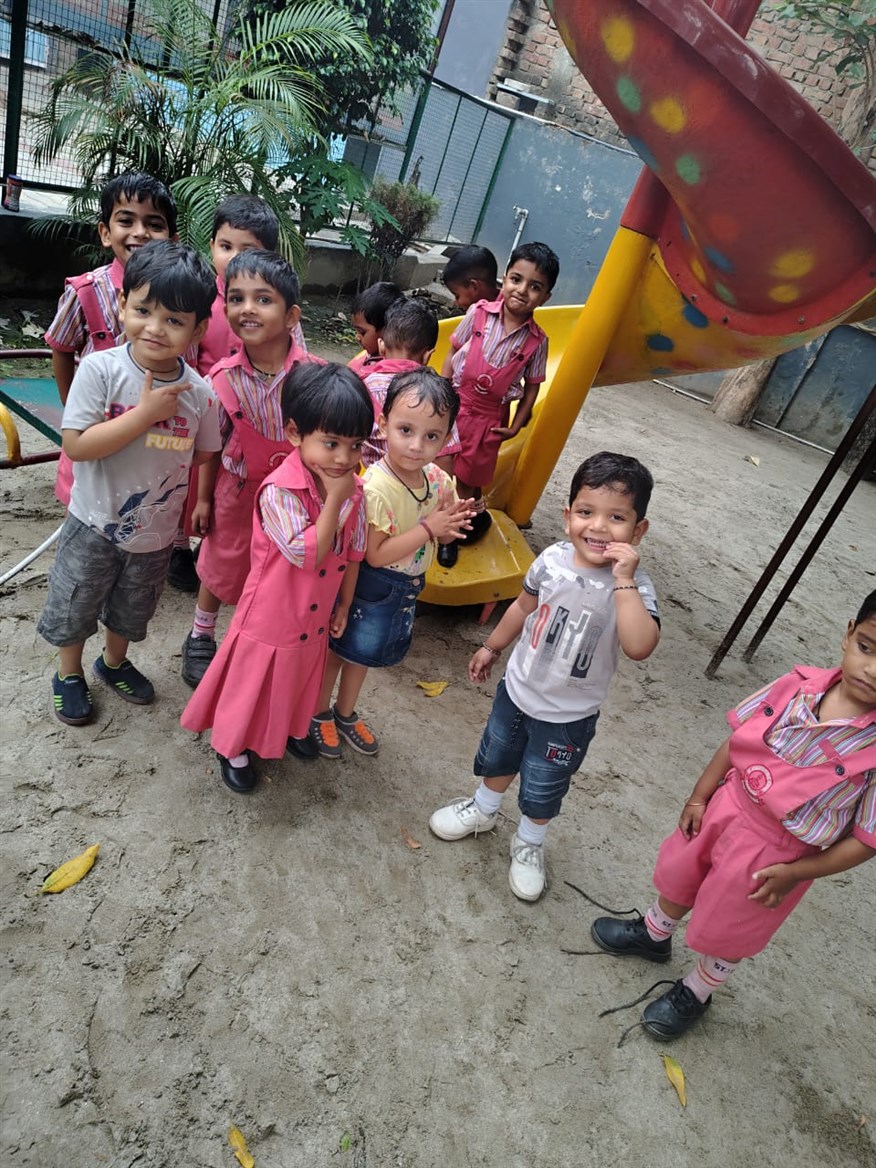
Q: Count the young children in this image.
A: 12